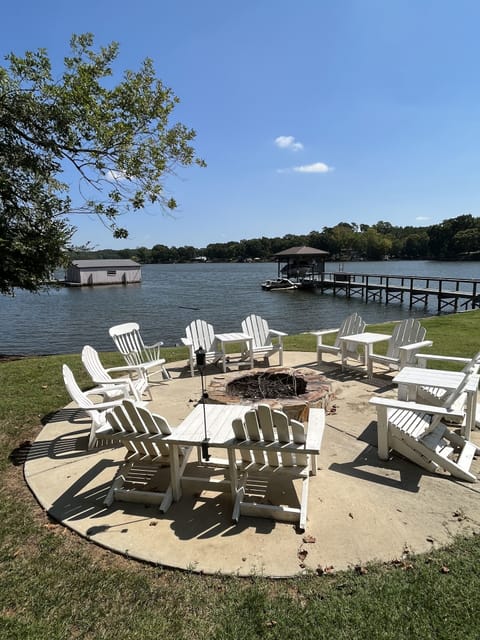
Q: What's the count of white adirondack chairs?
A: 10